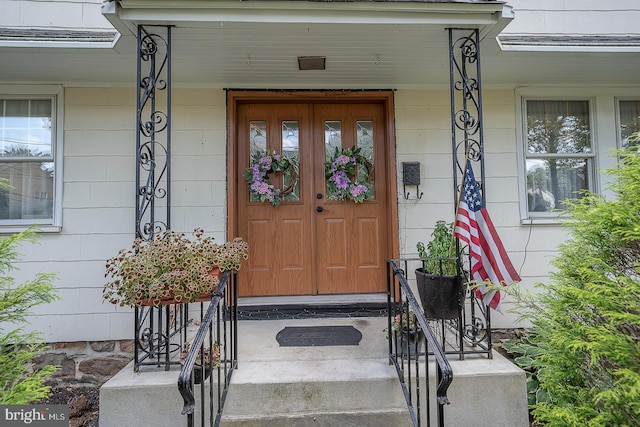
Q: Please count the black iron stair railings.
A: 2